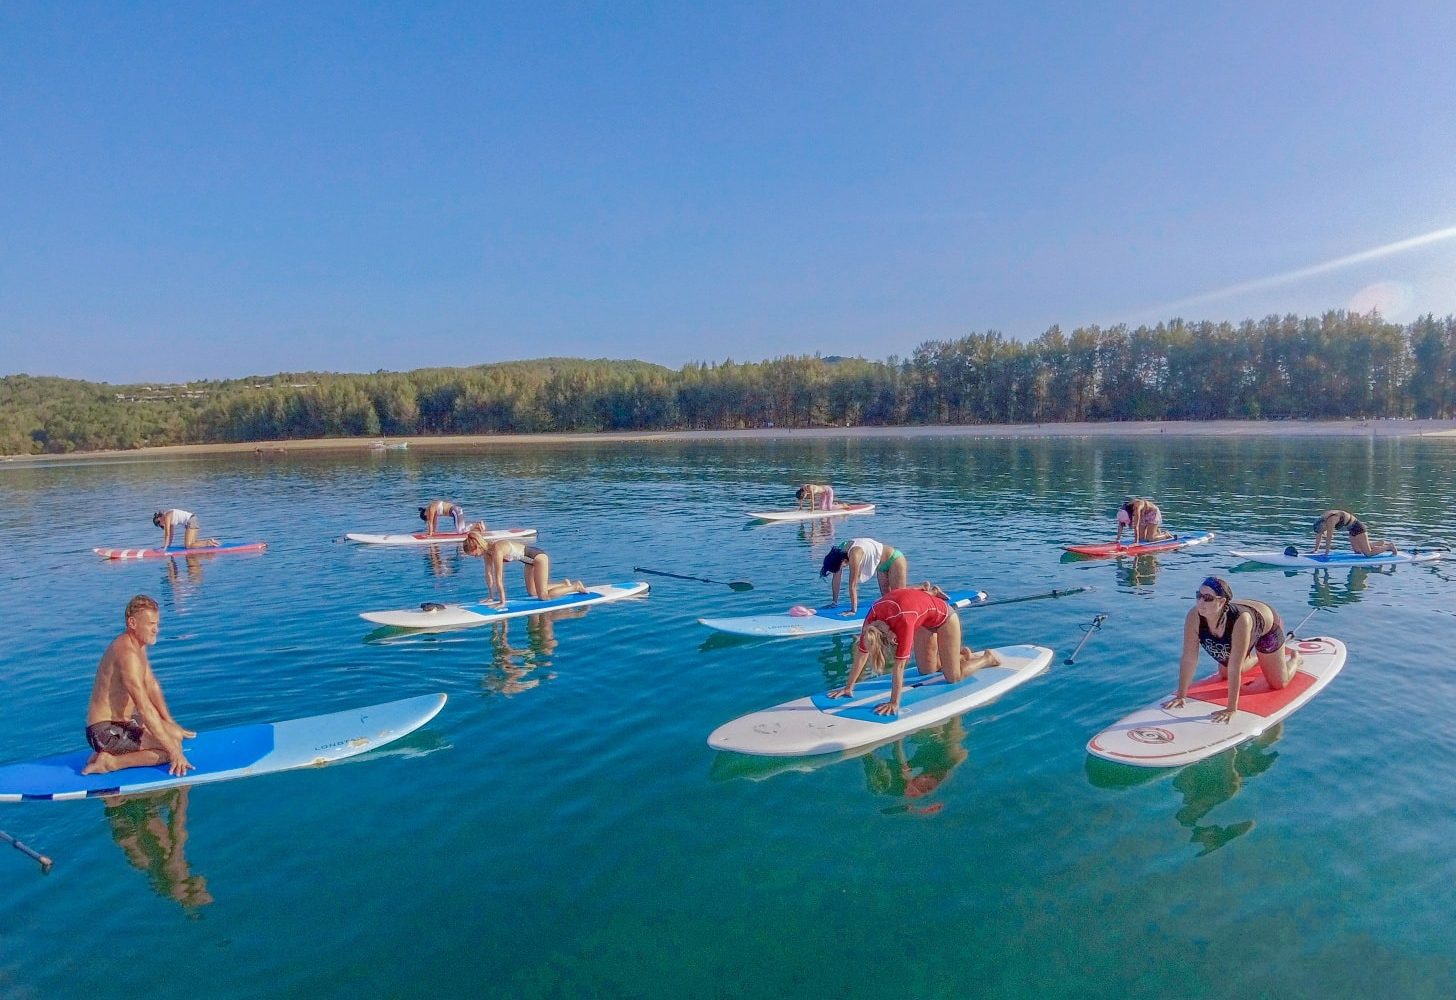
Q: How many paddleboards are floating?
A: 10